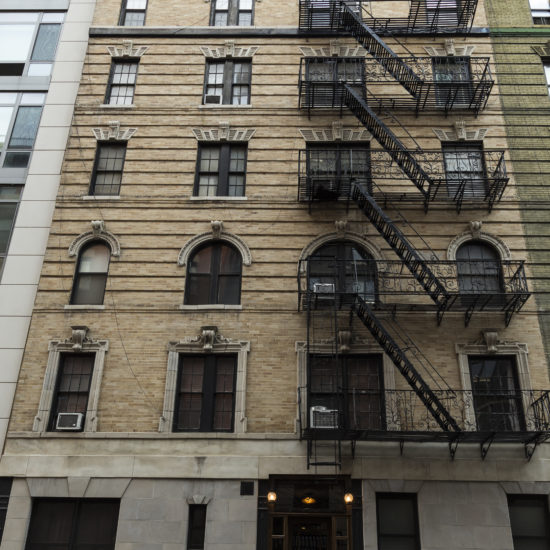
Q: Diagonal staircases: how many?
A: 4